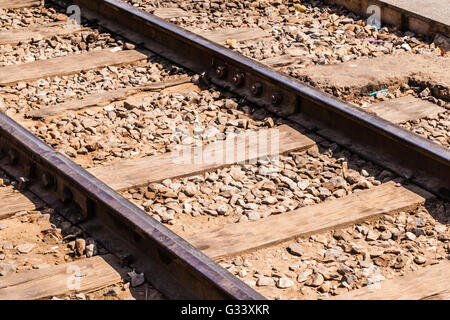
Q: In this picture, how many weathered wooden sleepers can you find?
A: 7